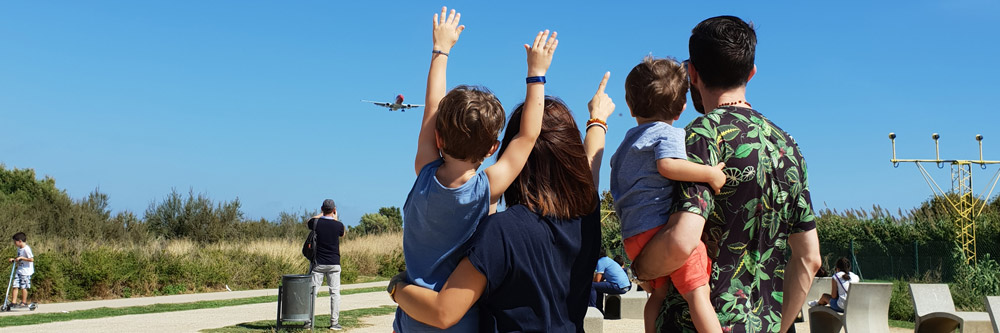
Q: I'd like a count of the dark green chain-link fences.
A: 1